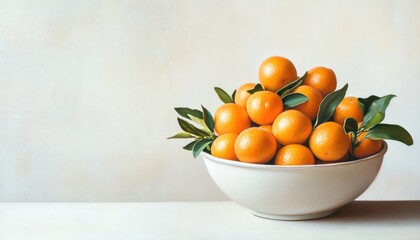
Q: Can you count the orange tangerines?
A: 14